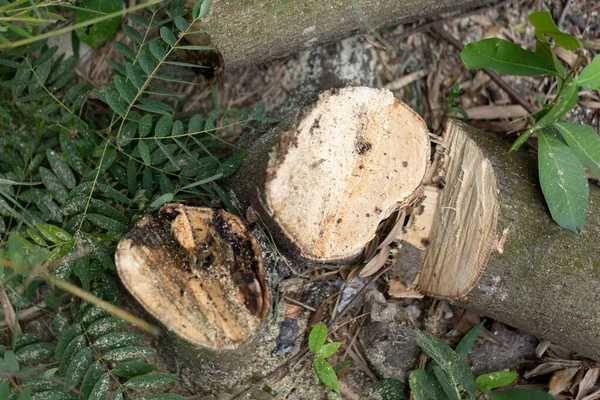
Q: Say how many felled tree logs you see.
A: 2